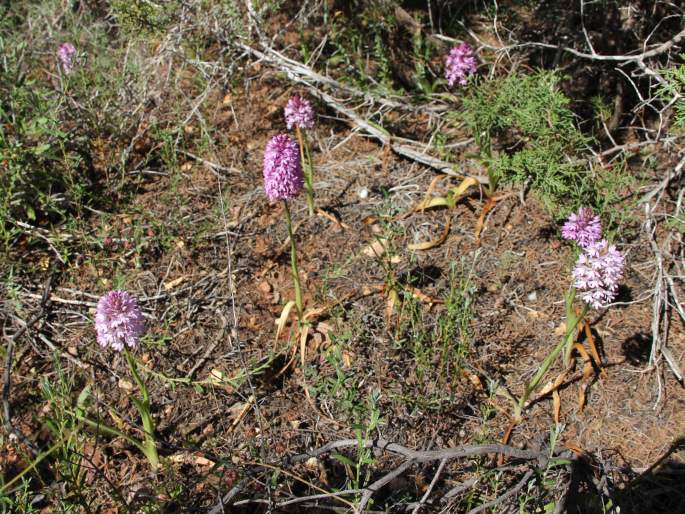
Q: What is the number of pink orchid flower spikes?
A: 7